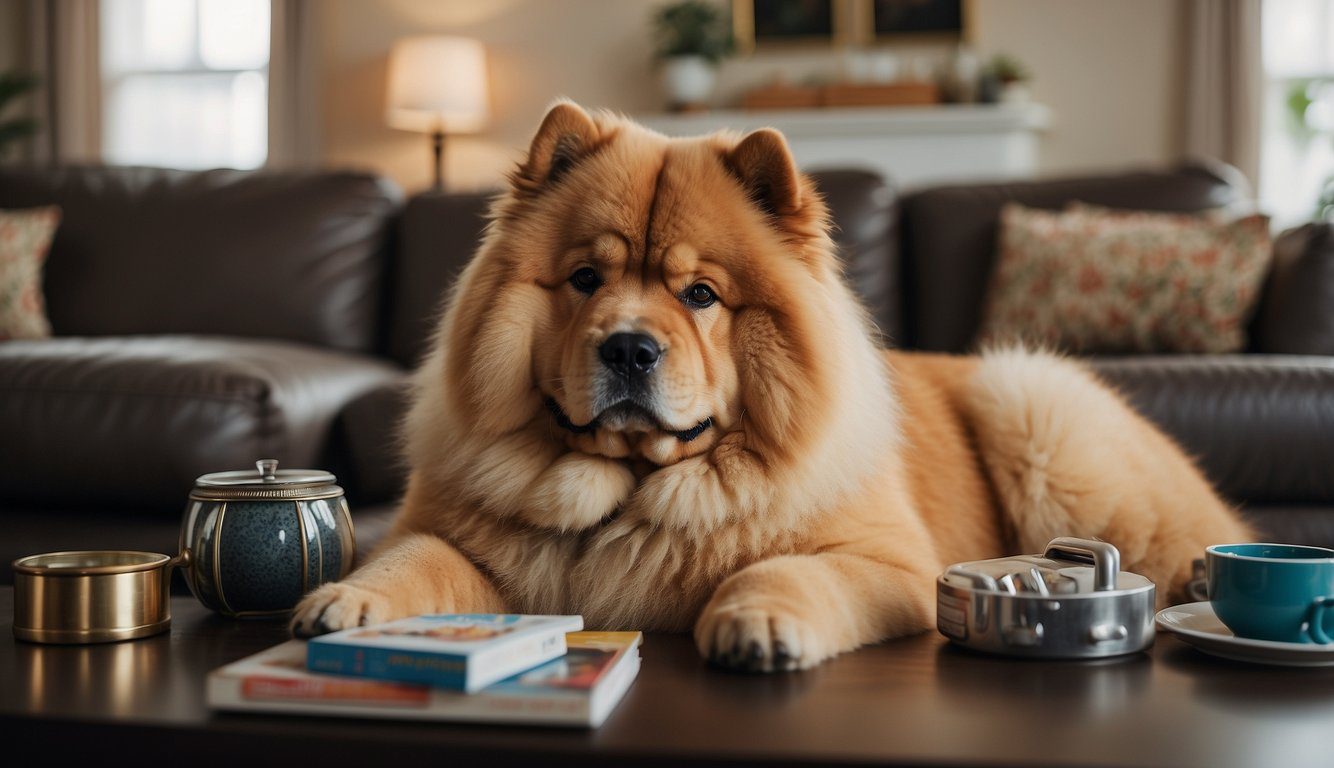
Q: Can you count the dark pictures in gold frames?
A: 2